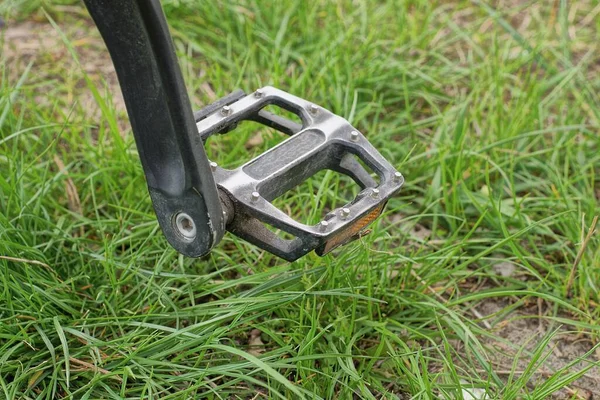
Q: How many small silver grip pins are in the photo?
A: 10